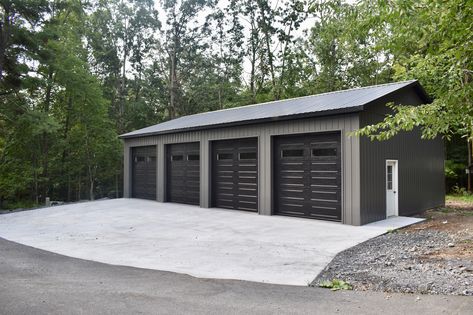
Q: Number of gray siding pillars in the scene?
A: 5